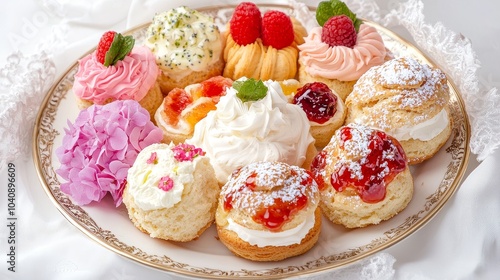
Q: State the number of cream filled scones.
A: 2